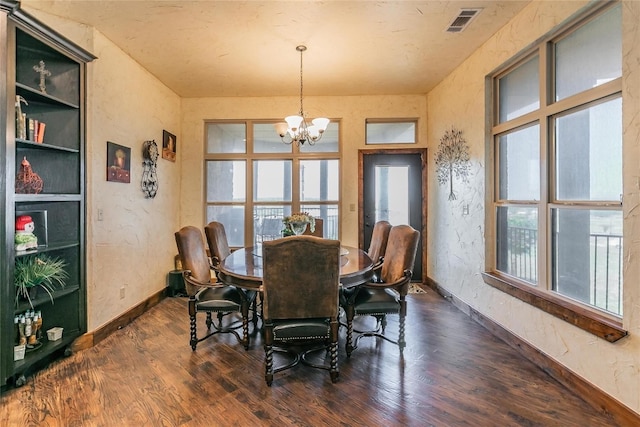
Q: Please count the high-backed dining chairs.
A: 6